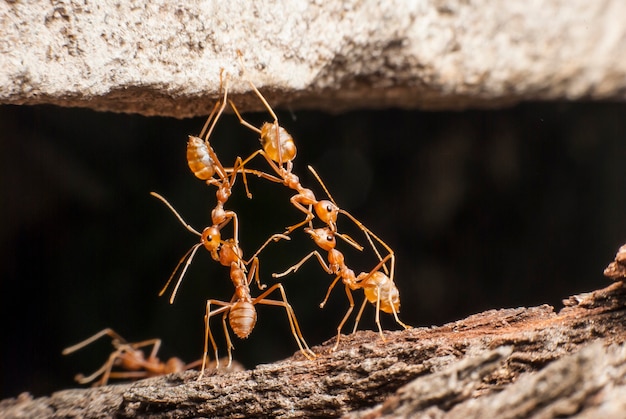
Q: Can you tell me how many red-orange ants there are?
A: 5